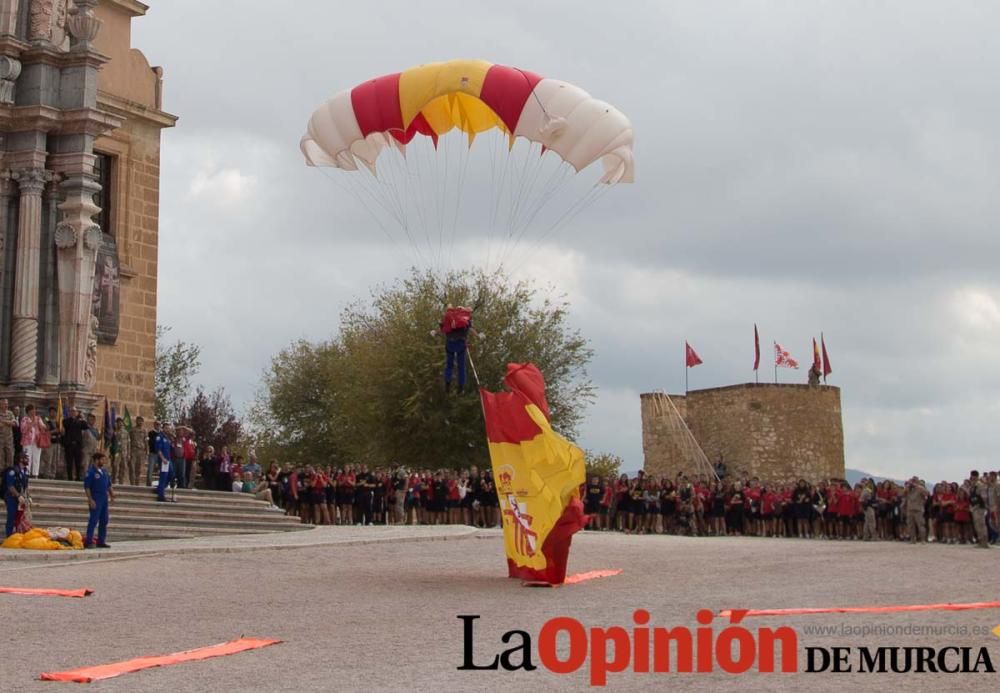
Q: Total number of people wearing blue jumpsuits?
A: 4